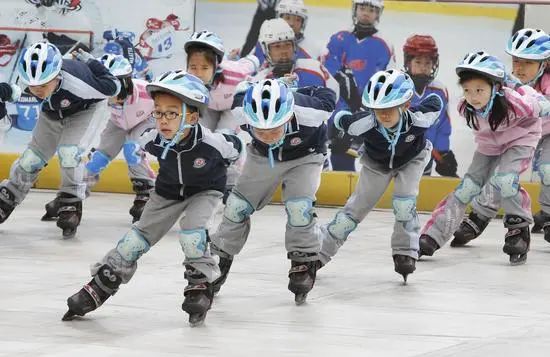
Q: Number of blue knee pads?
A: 13